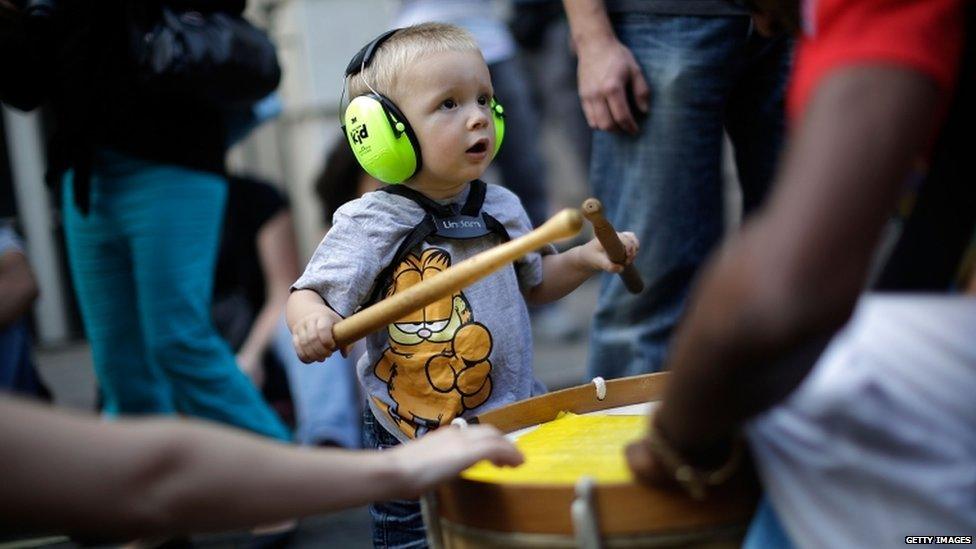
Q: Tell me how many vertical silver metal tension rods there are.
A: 2